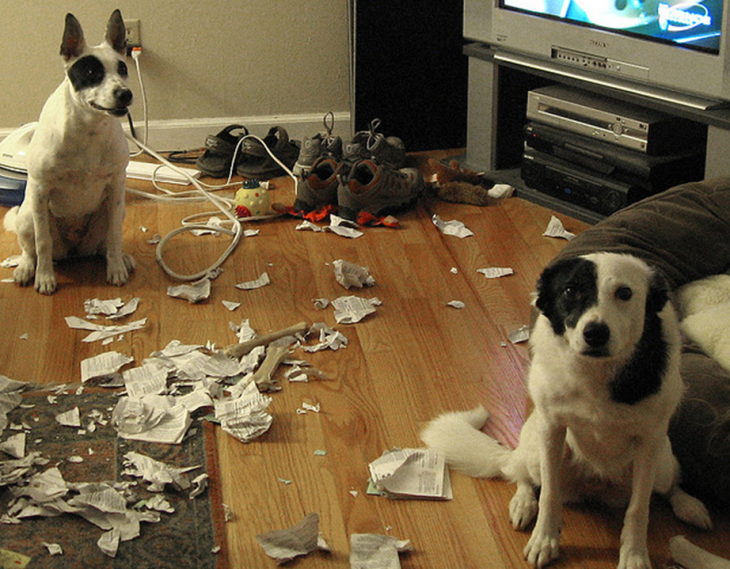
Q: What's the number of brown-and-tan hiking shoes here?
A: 2